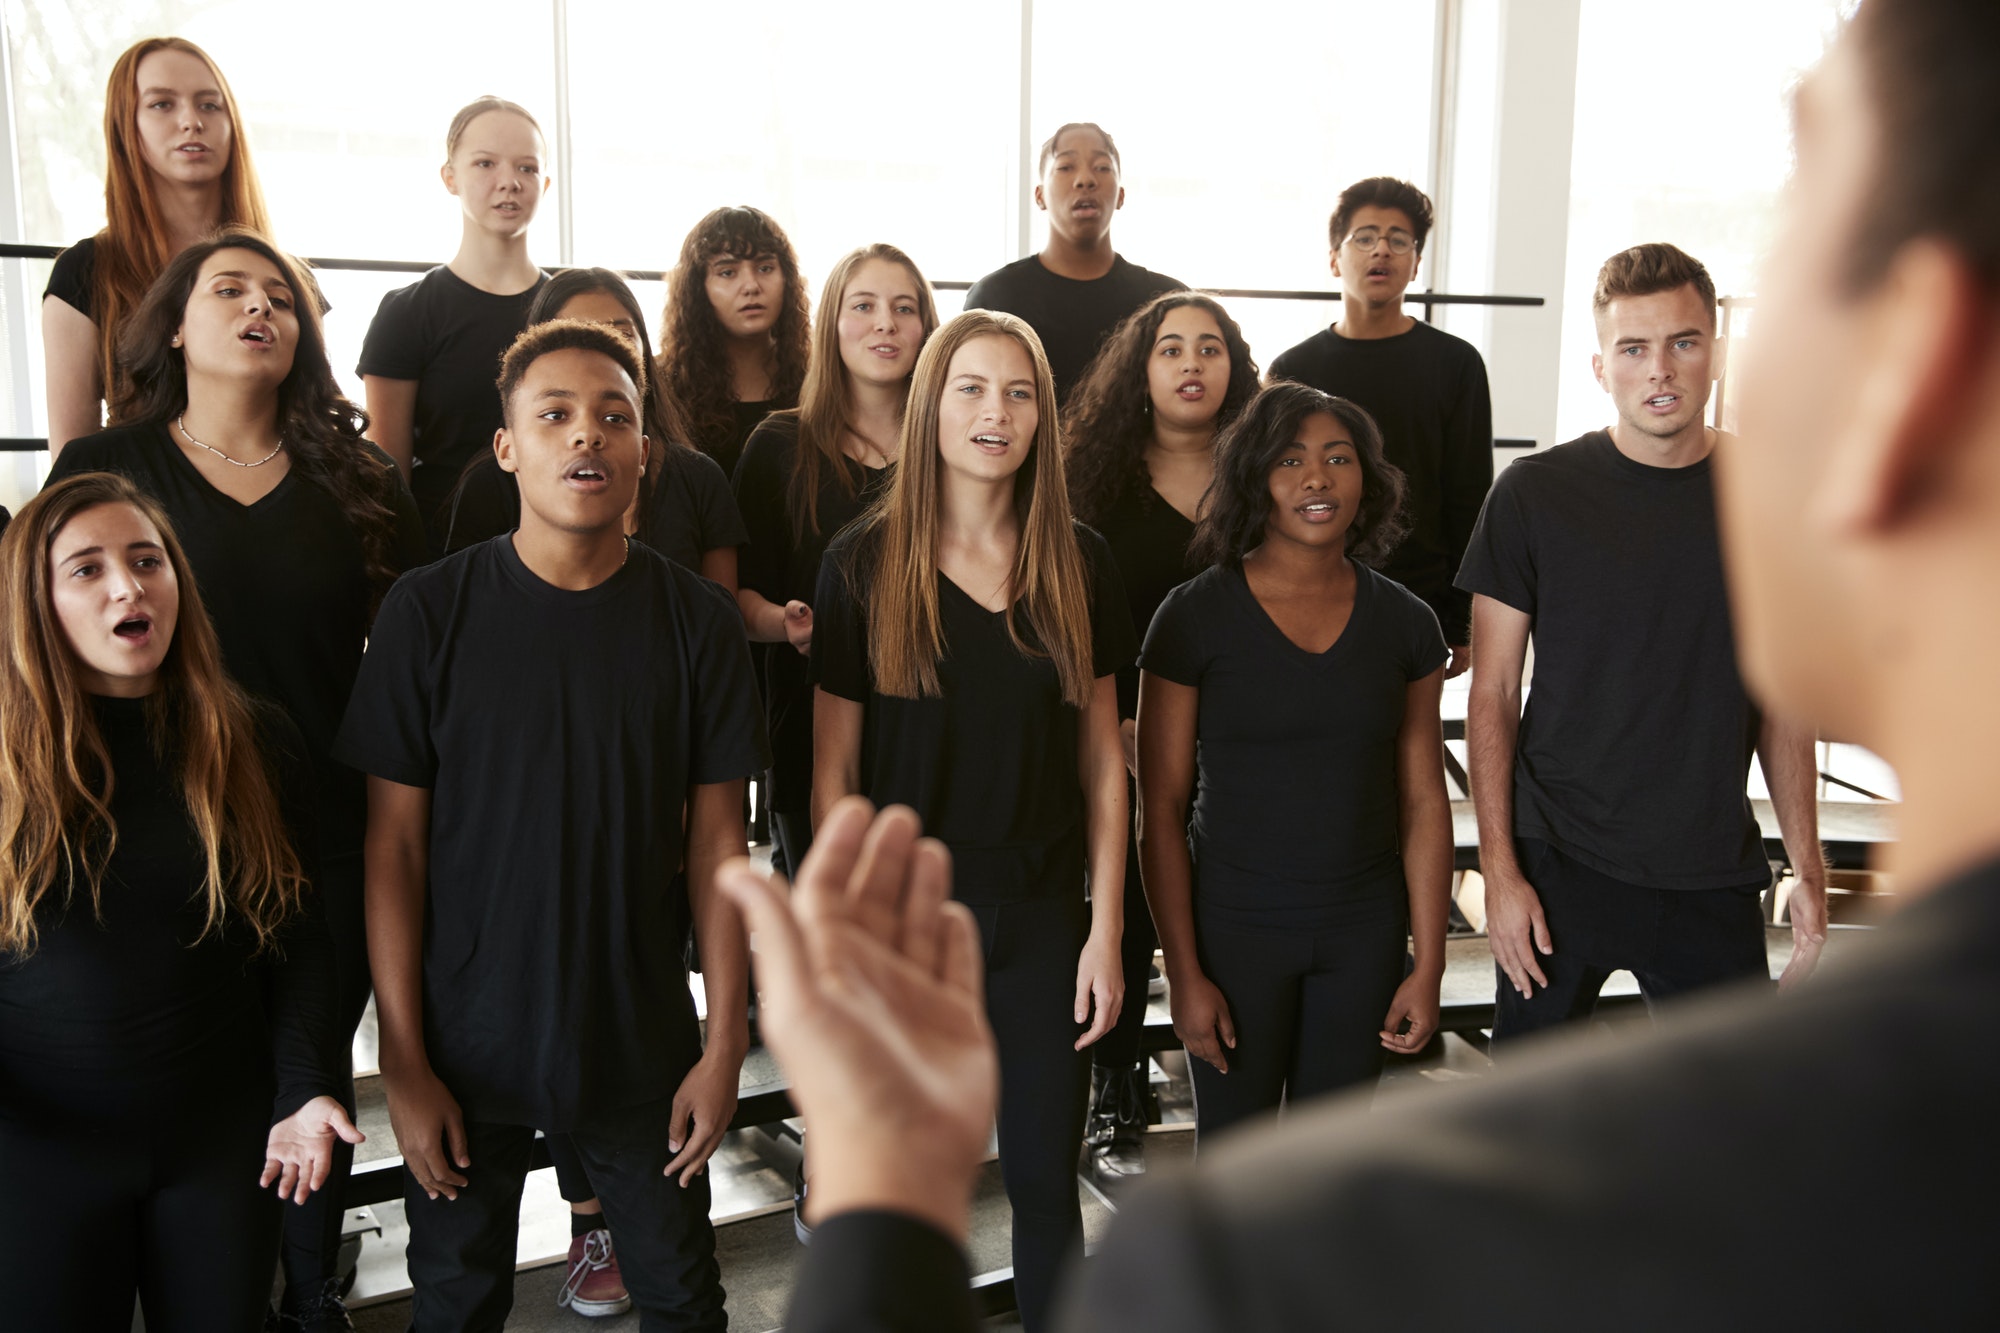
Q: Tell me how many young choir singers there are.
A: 14